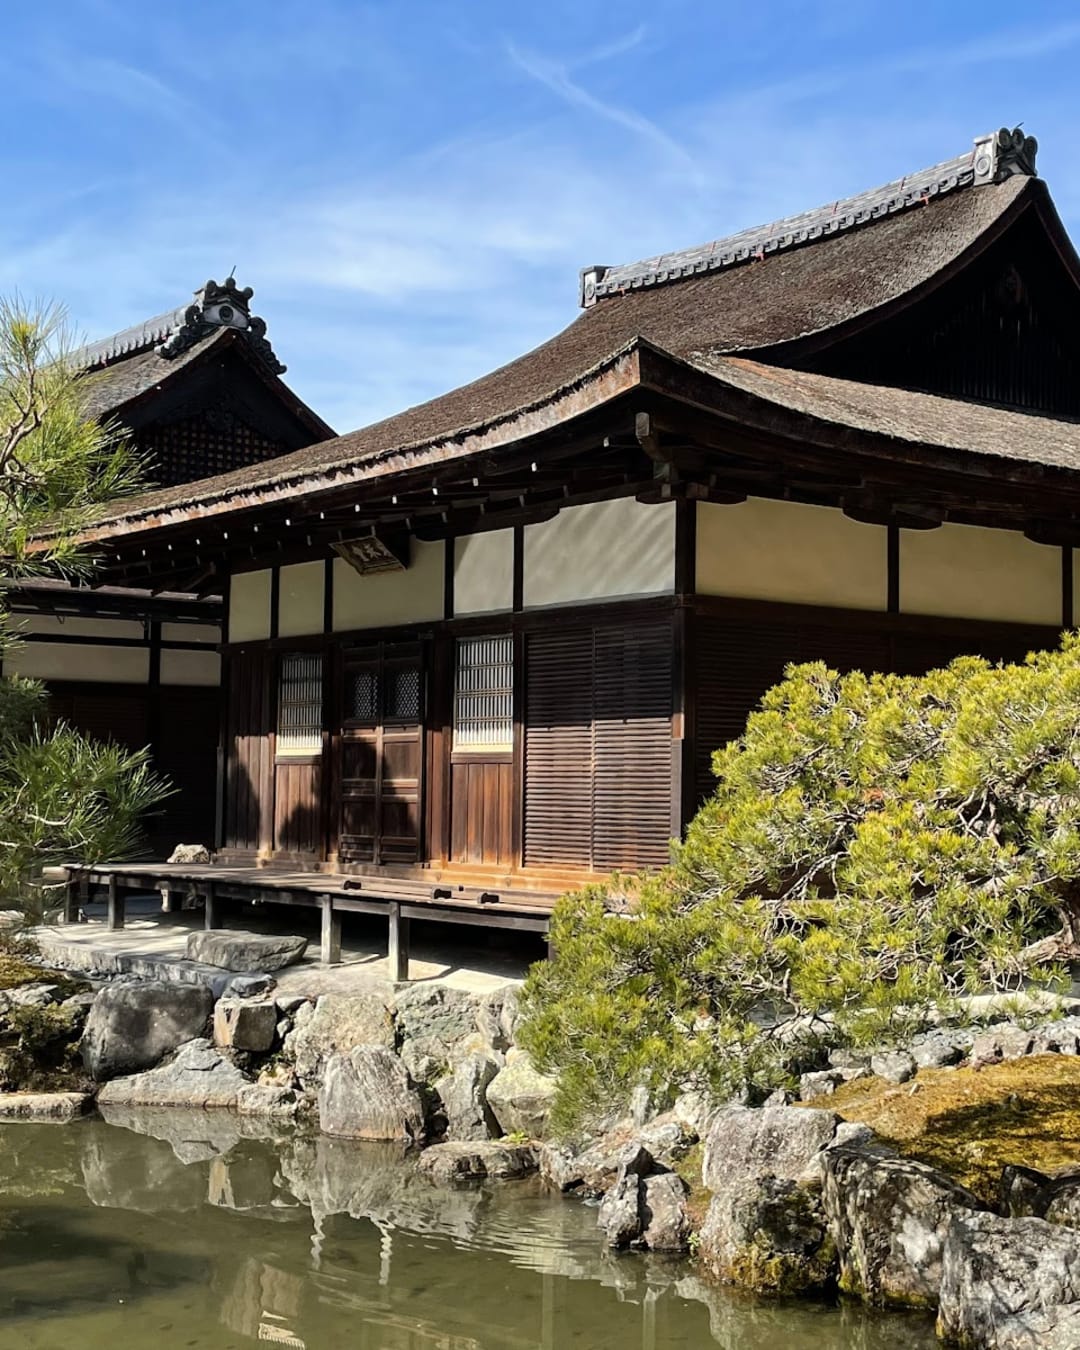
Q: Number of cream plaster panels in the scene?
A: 12